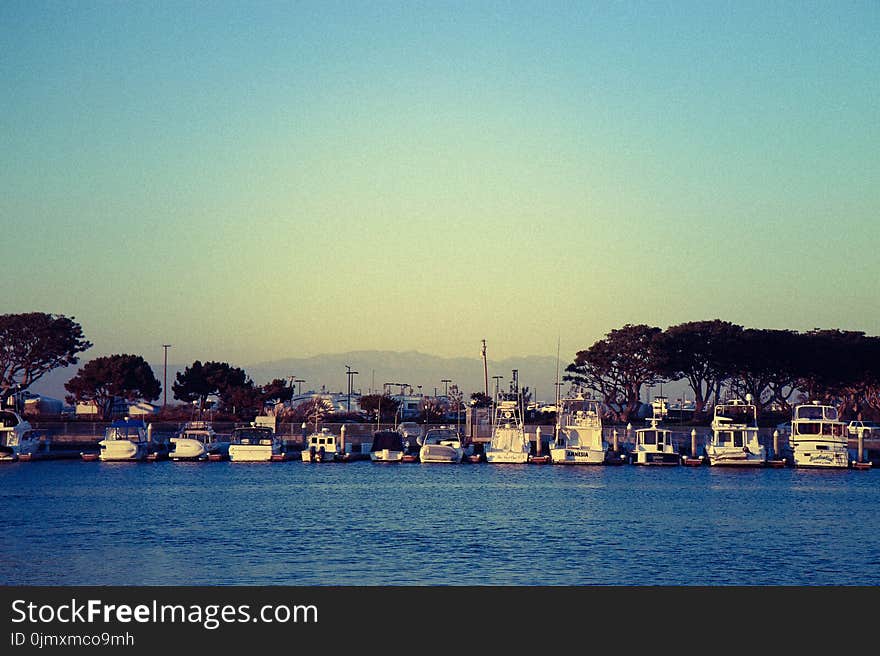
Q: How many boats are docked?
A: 12